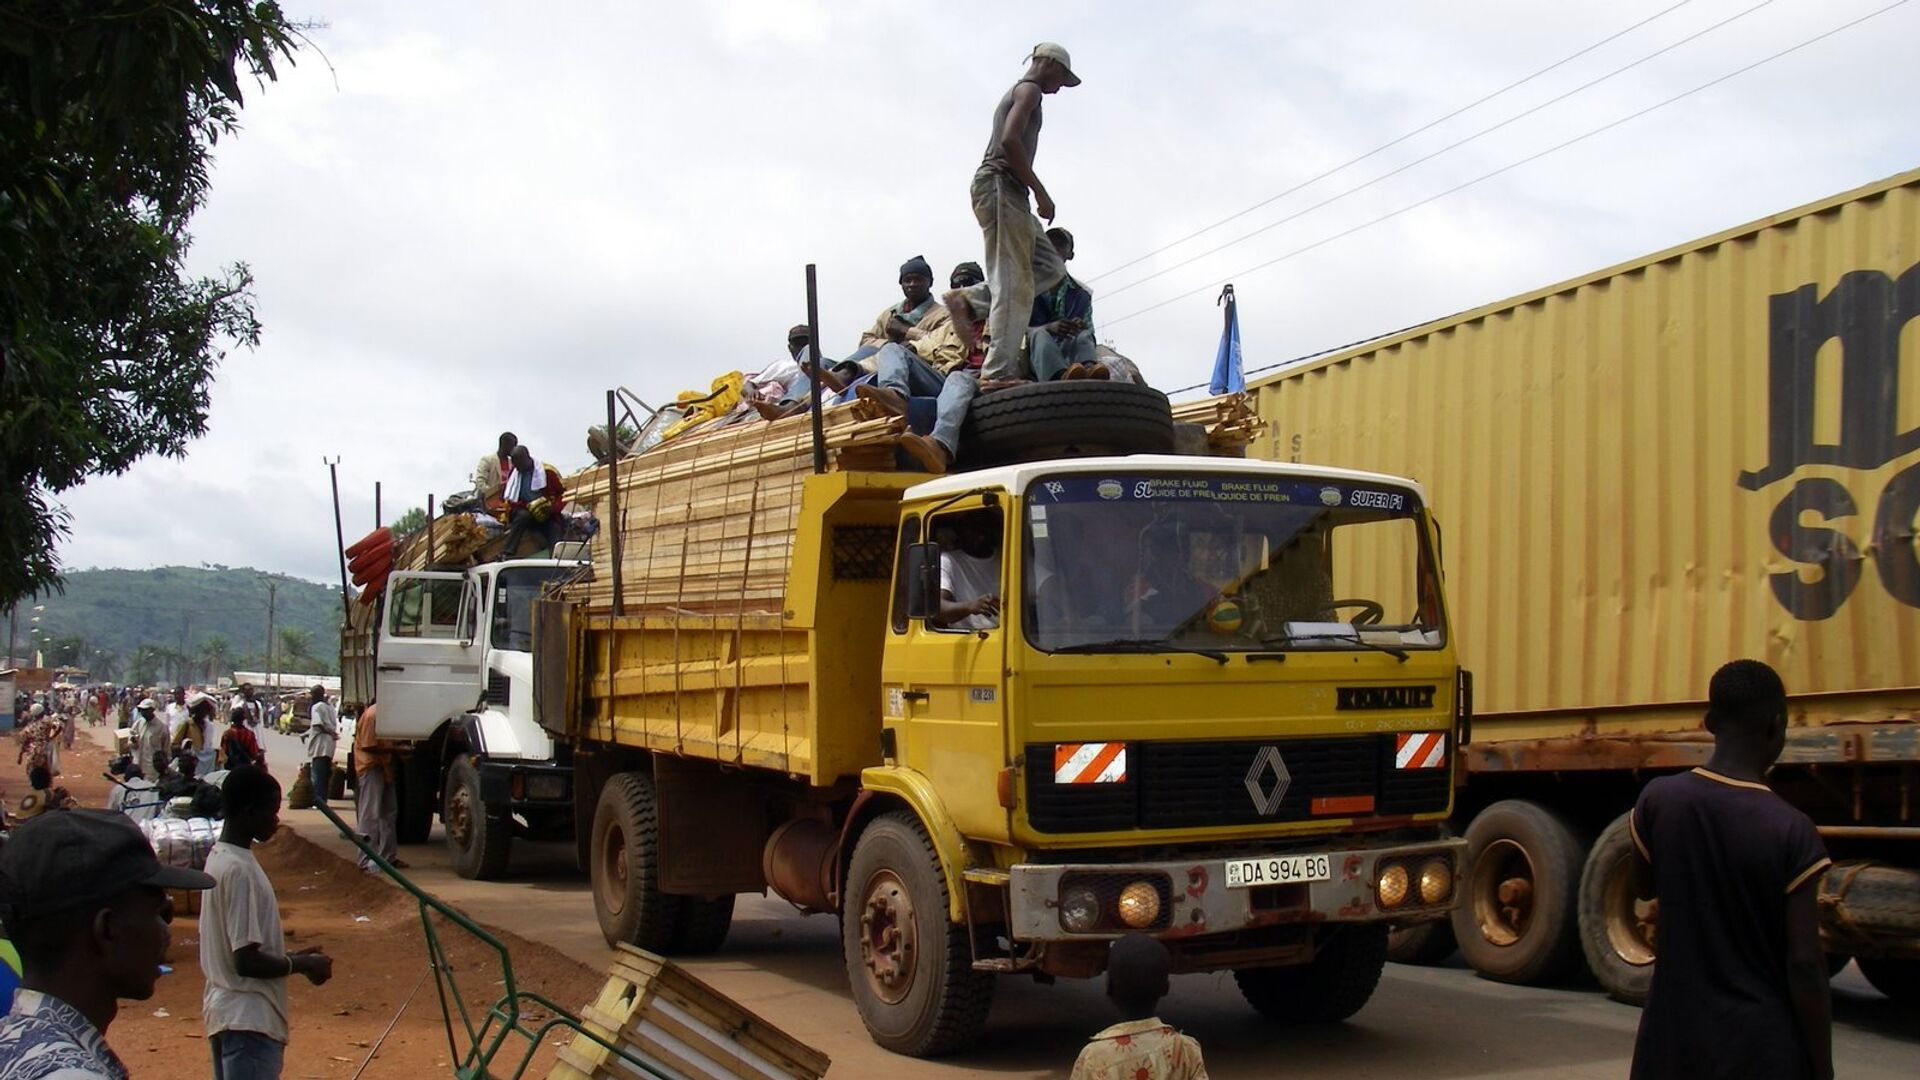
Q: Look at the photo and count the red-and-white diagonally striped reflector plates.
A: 2